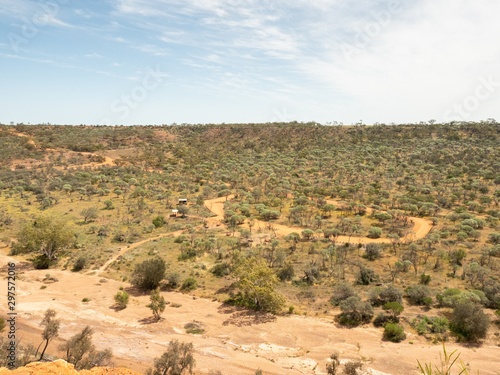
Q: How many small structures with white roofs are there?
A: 2